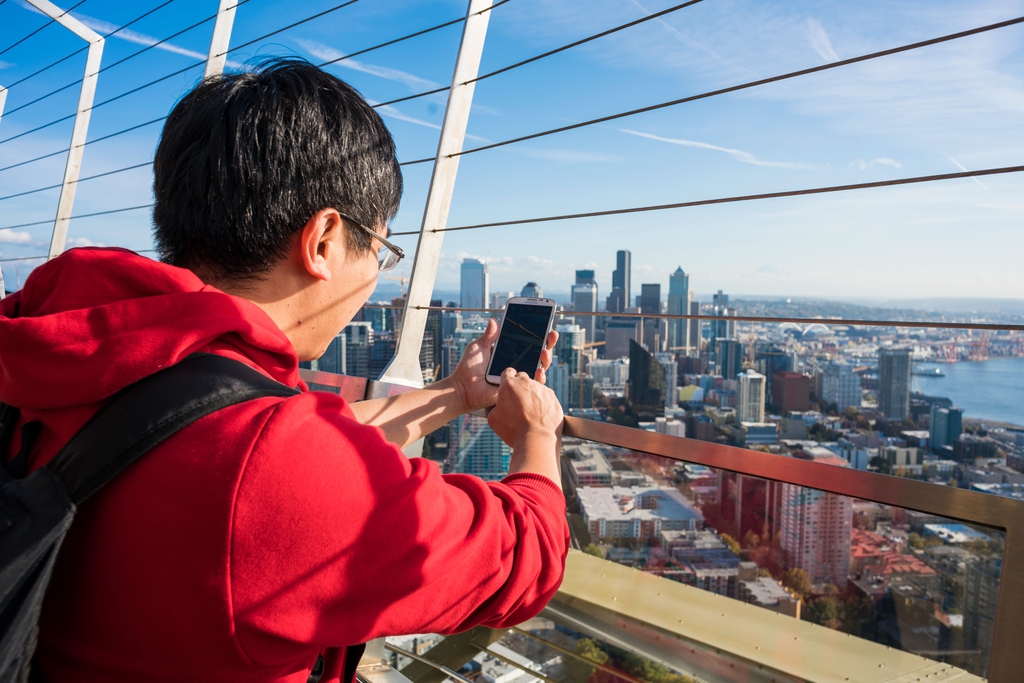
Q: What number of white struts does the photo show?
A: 4